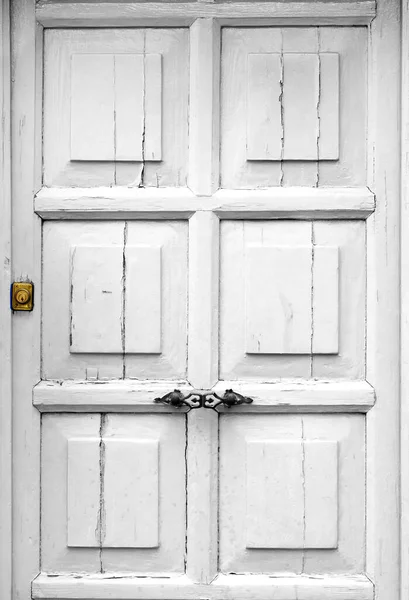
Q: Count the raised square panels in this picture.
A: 6